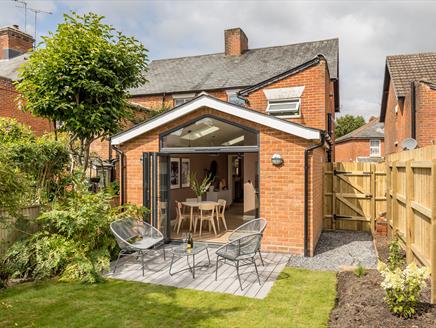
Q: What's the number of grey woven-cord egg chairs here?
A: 3